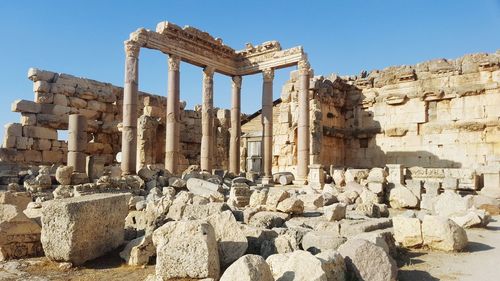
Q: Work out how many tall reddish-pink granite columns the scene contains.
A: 6